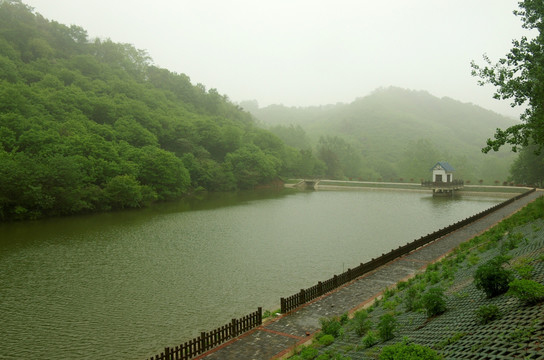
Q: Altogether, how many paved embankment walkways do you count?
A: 1